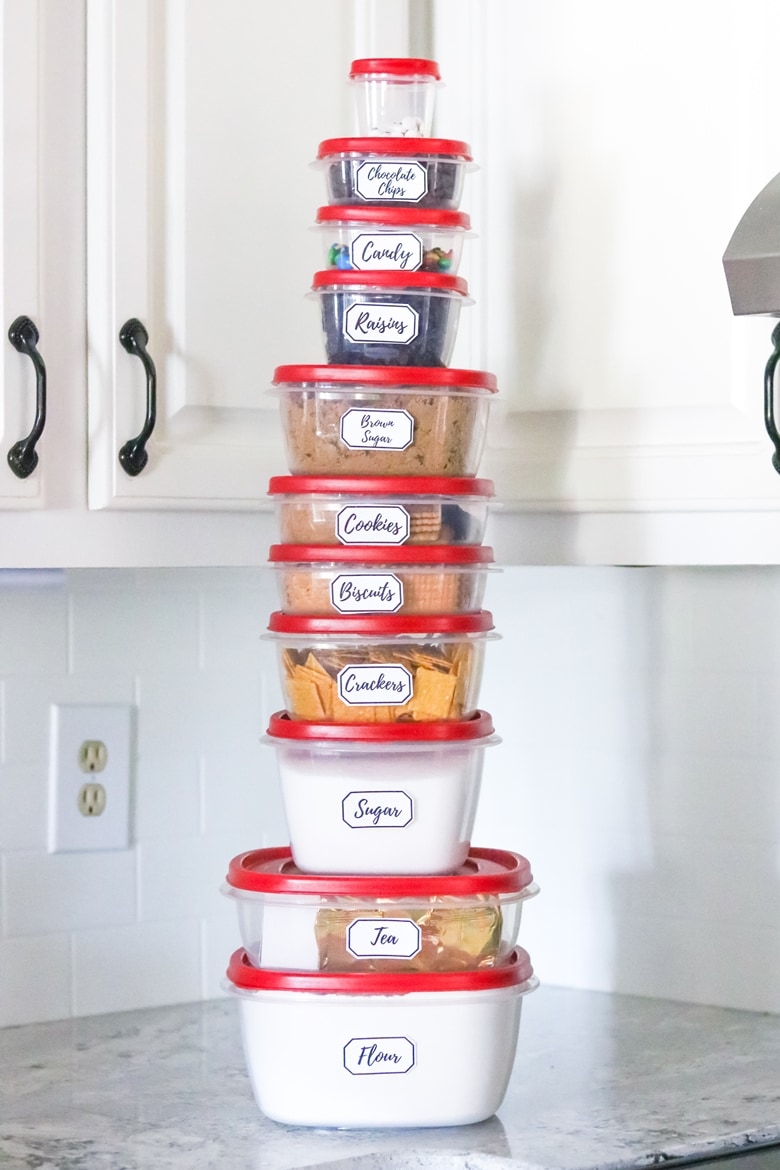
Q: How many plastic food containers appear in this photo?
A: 11